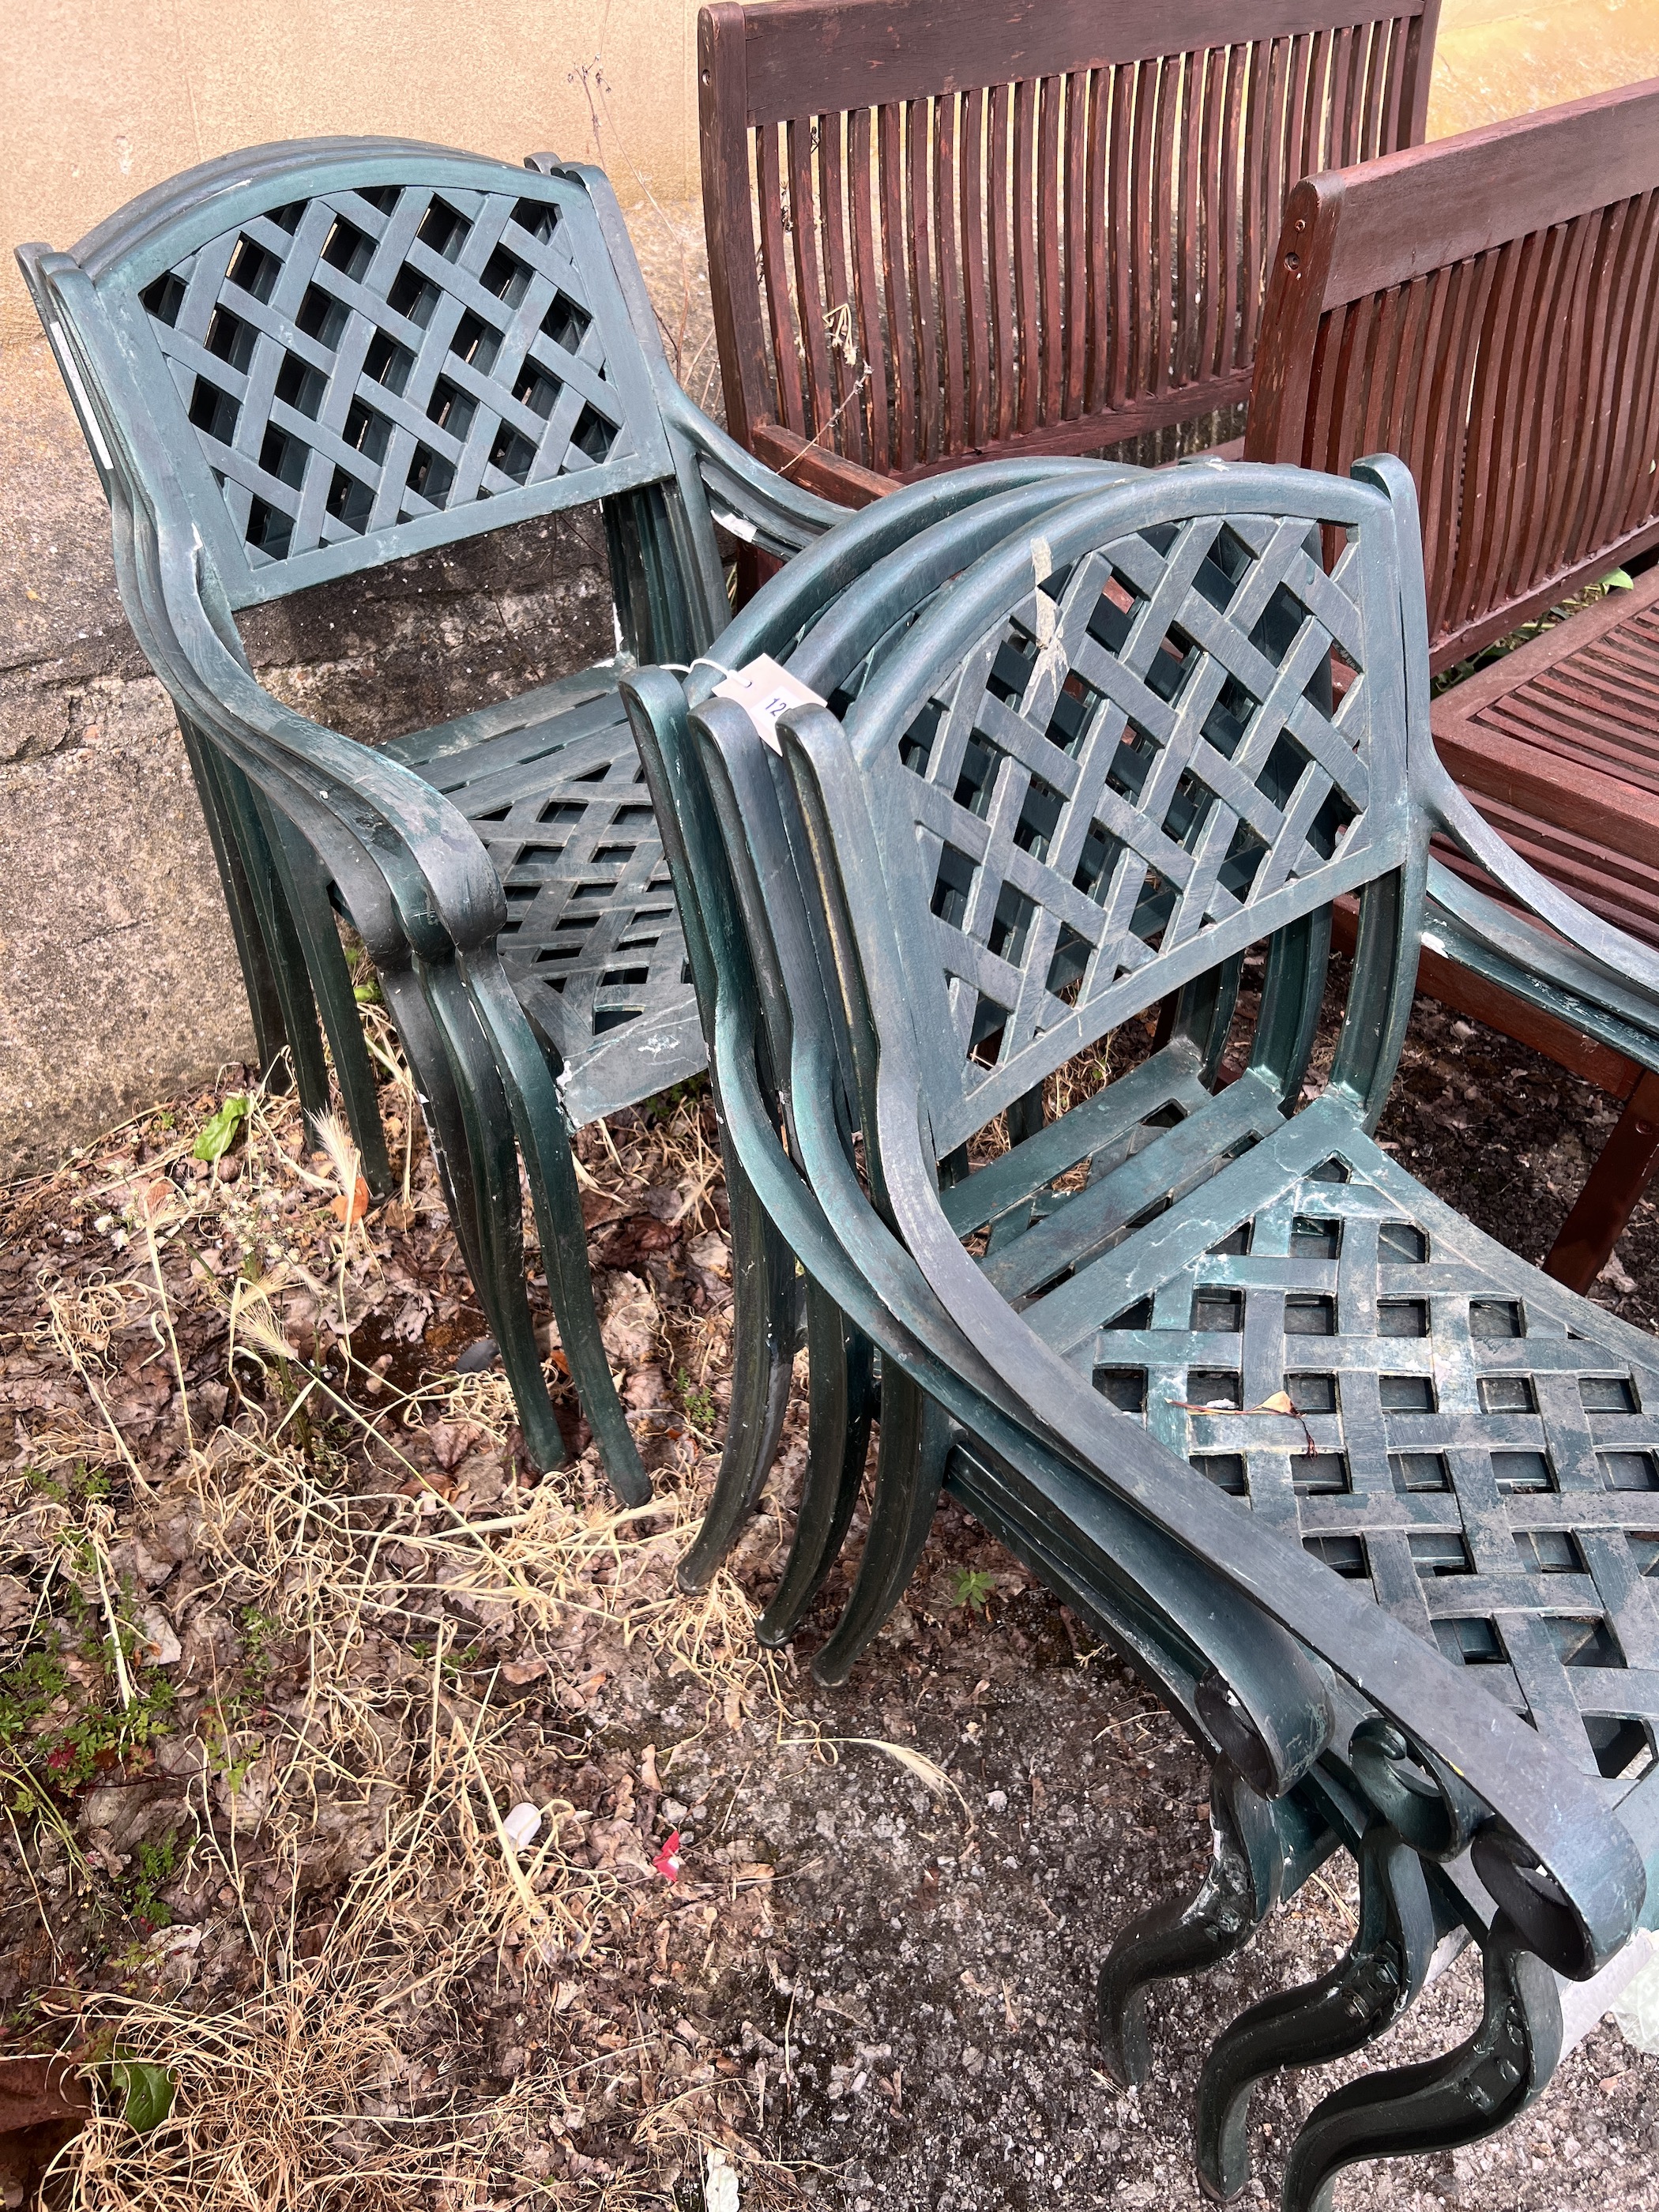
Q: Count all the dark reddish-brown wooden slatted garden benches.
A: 2